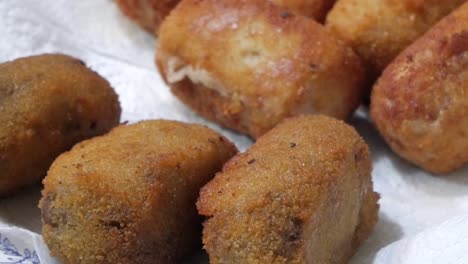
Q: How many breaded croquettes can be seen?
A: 8